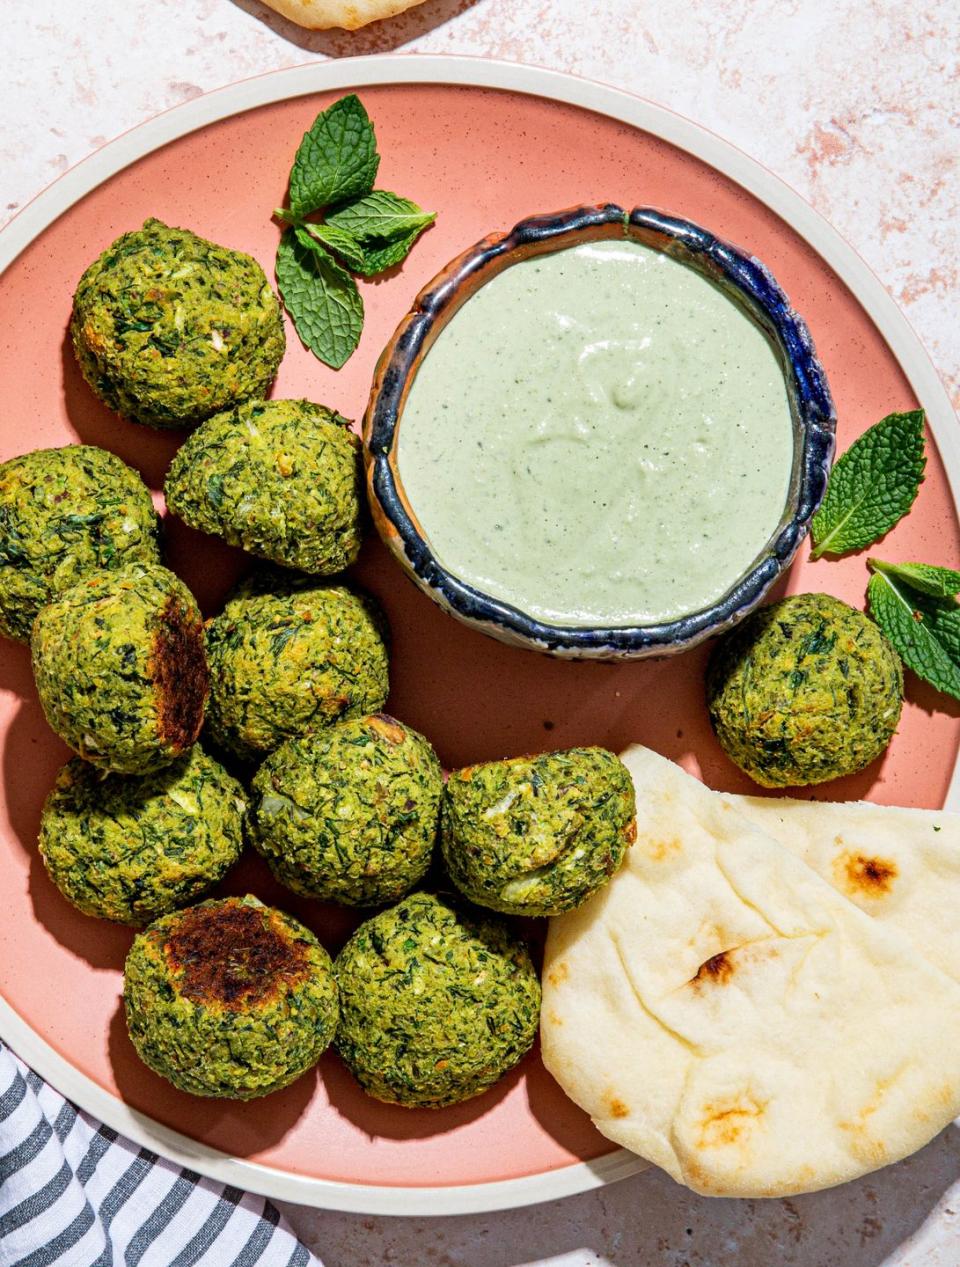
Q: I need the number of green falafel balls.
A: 11